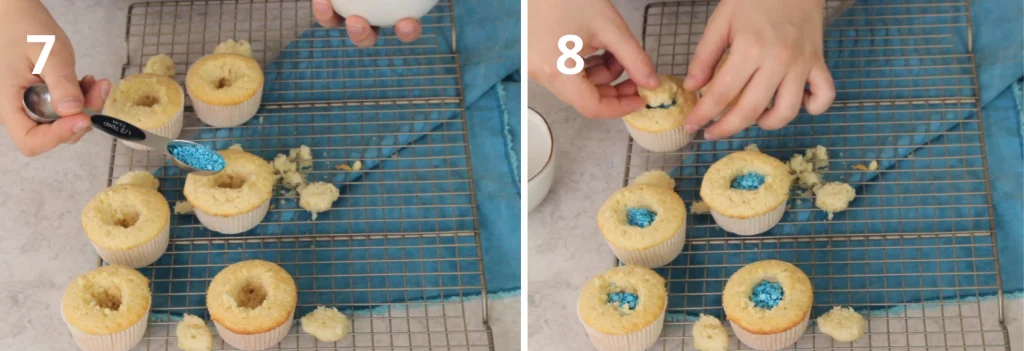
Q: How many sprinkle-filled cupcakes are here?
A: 5